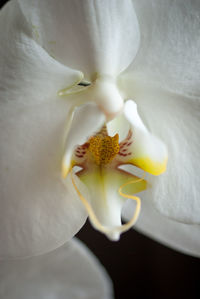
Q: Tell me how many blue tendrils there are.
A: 0